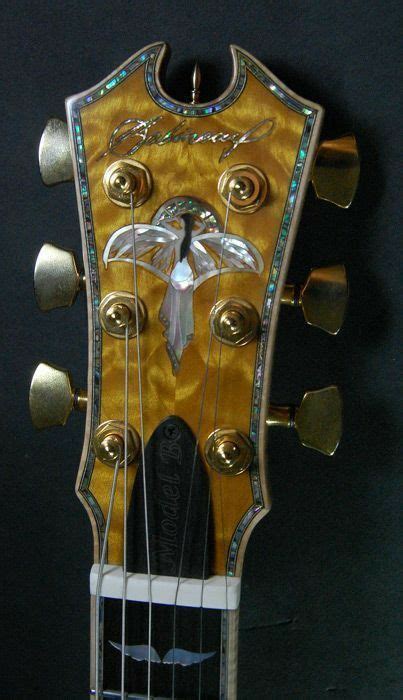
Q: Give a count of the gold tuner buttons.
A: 6